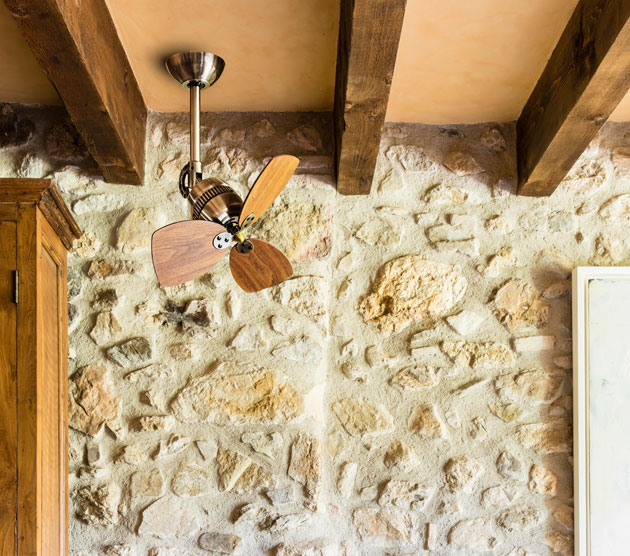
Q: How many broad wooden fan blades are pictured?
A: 3